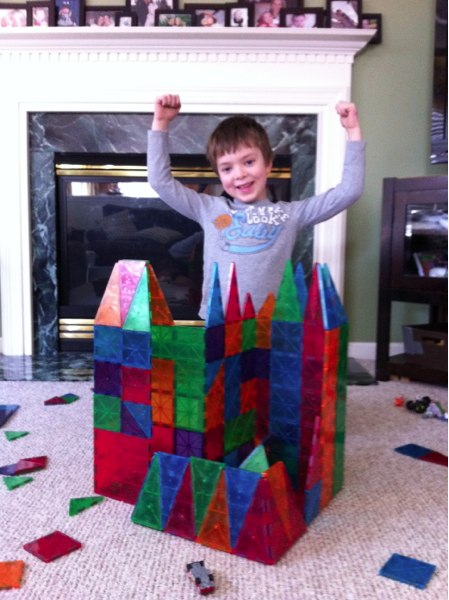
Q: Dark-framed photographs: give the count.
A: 13